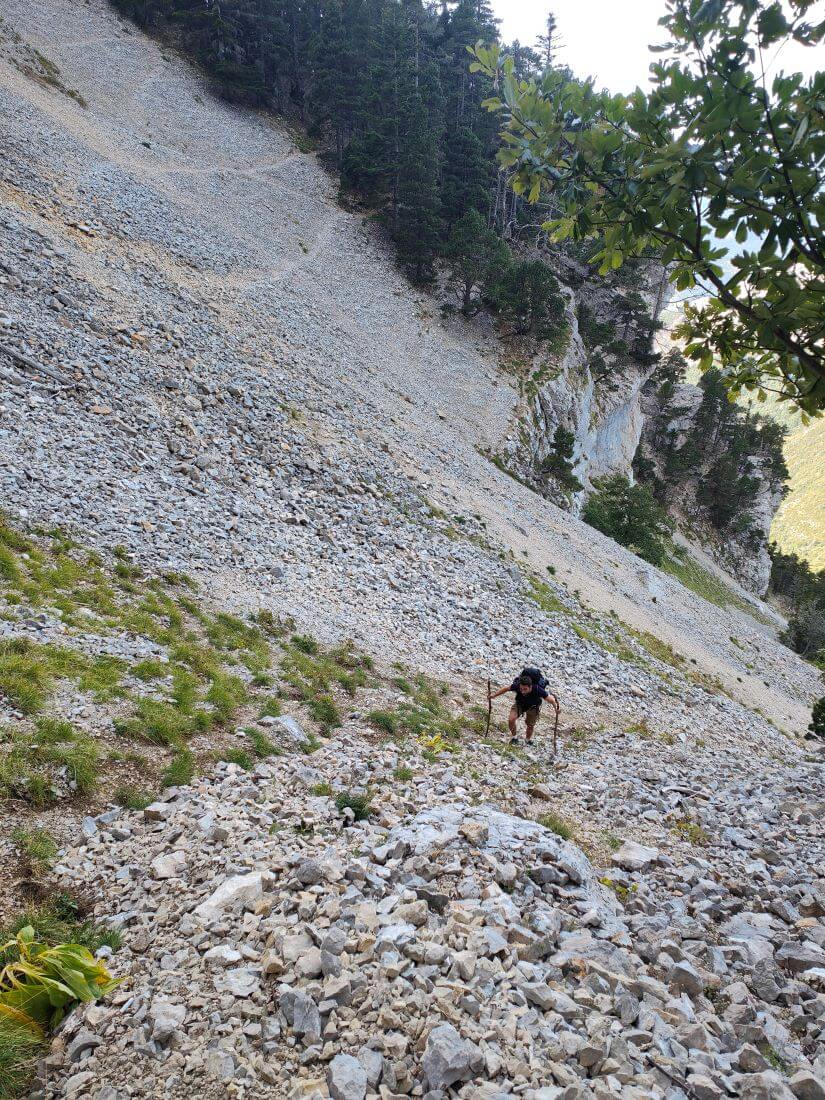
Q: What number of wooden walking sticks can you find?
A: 2